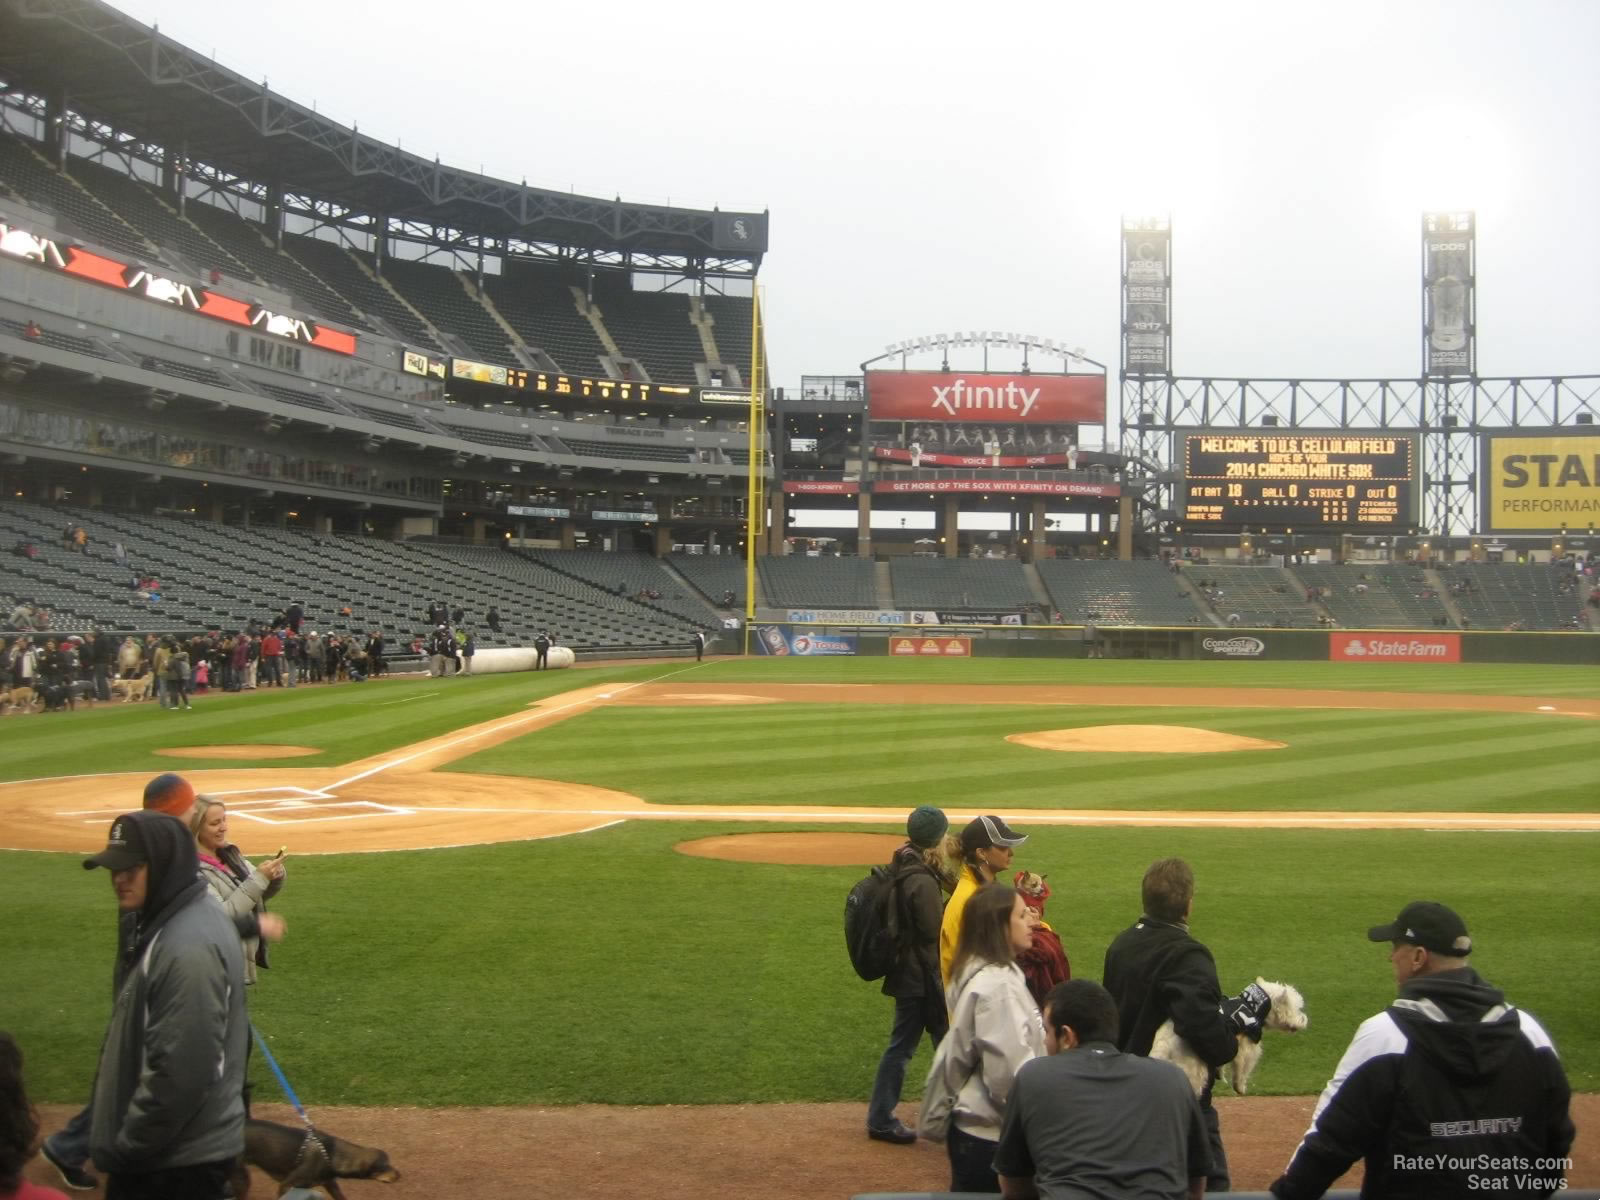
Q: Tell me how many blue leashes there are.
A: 1